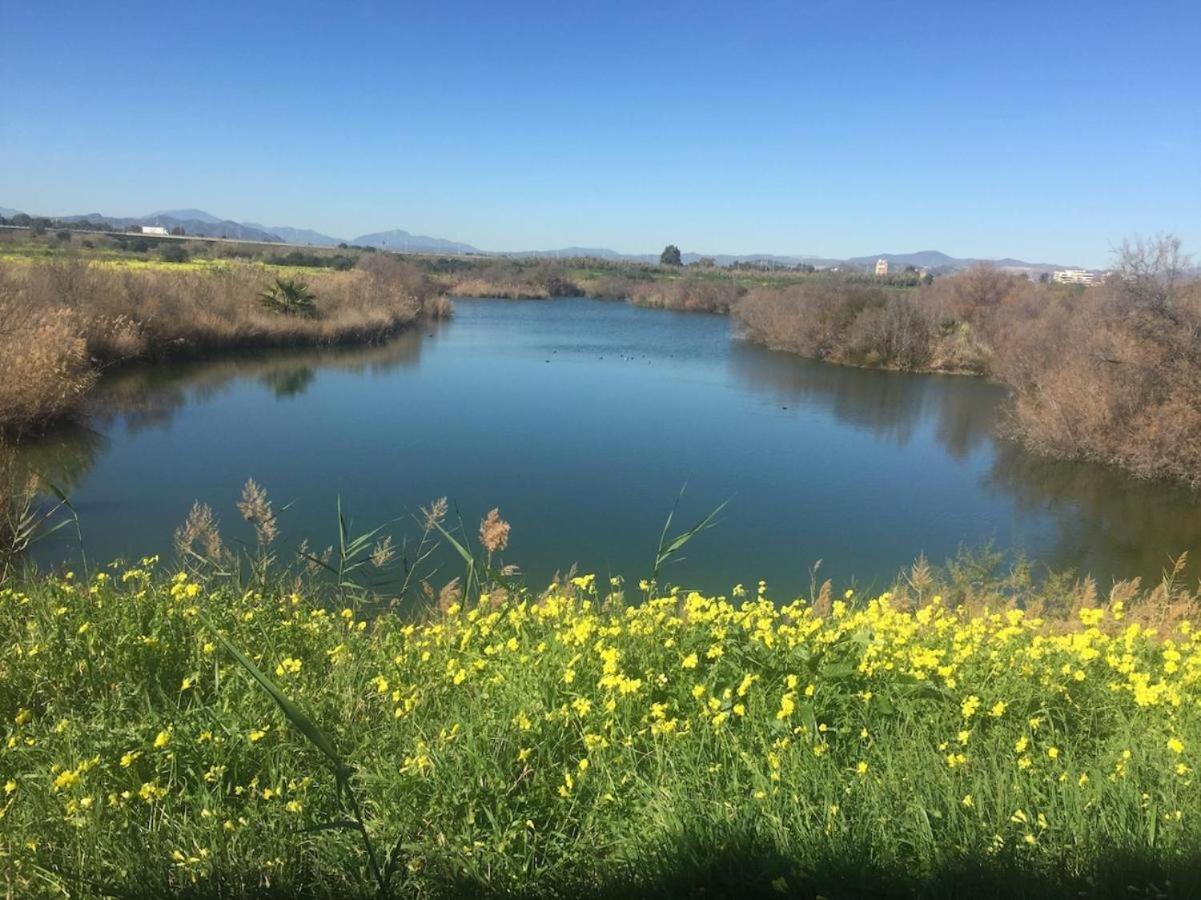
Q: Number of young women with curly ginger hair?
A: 0